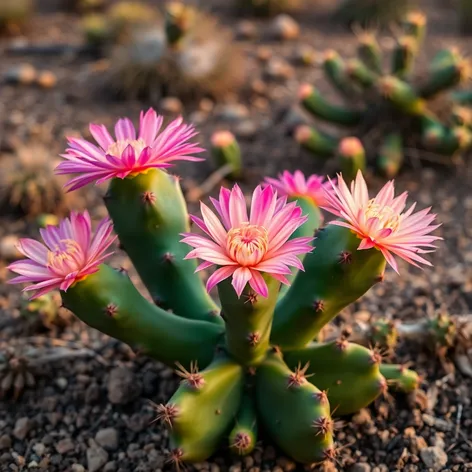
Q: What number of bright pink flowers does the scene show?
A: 5